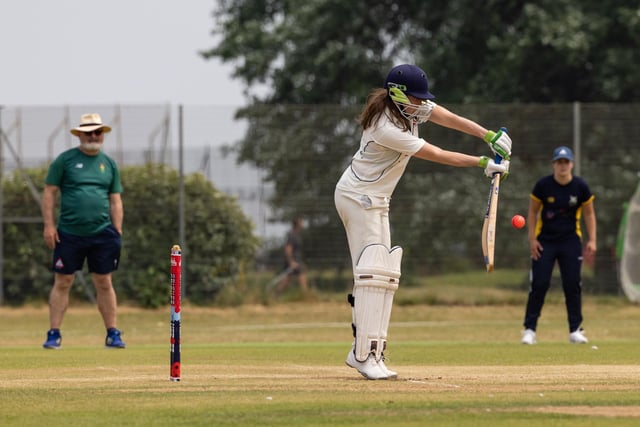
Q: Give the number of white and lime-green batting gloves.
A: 2